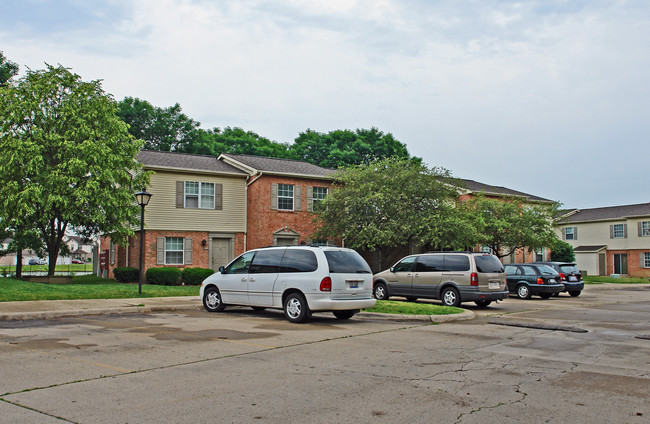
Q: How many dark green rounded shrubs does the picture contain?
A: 3